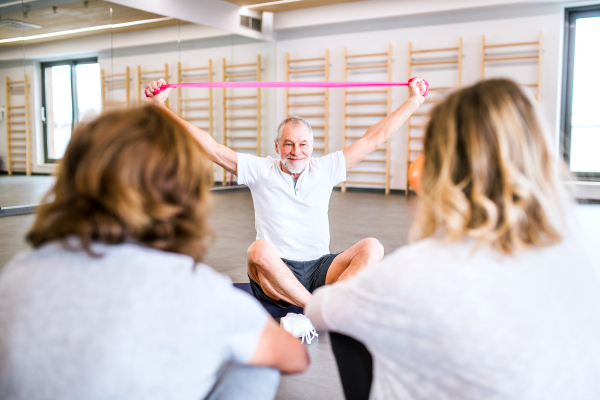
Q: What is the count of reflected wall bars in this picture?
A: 5